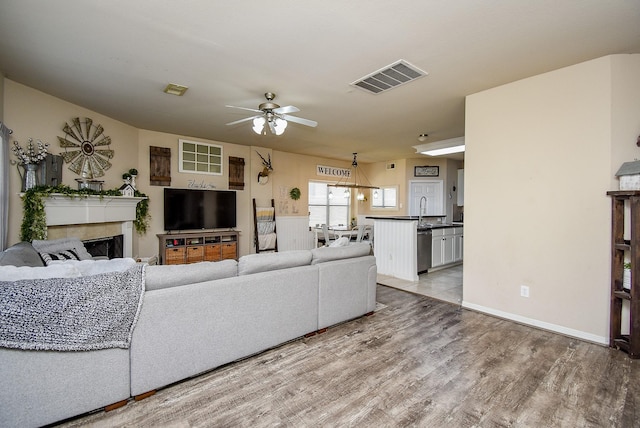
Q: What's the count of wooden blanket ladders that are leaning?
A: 1